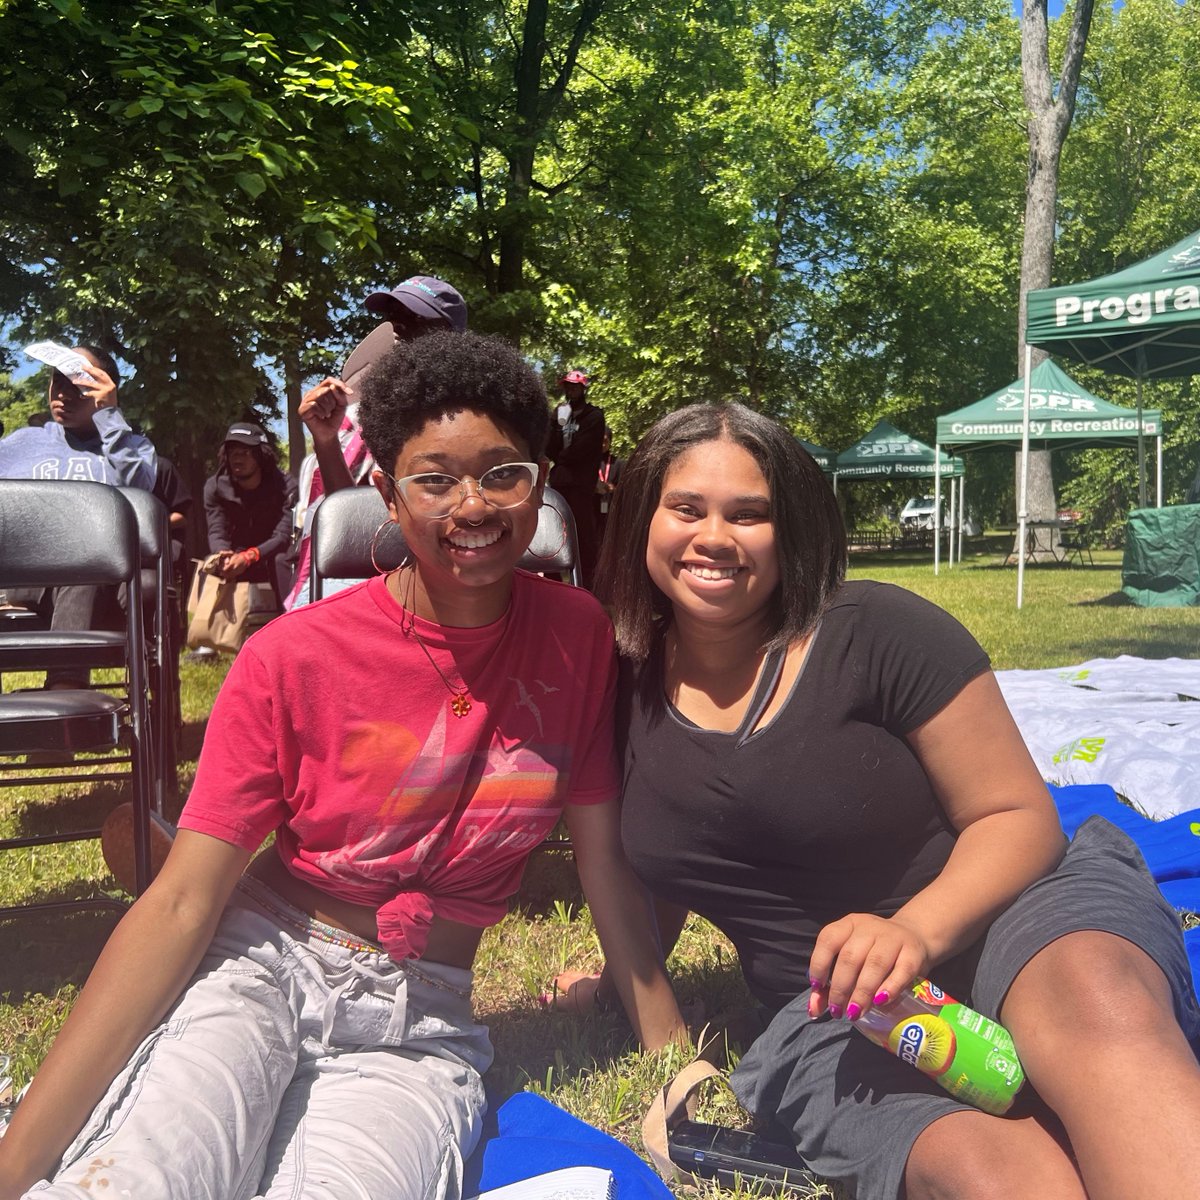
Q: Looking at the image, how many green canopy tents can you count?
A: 4